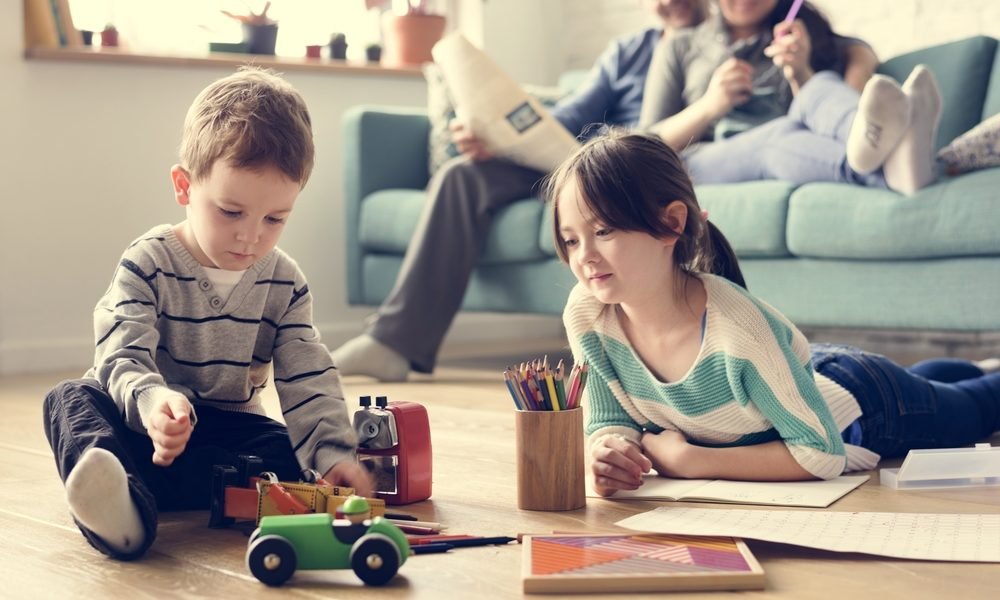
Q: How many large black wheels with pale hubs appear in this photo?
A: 2